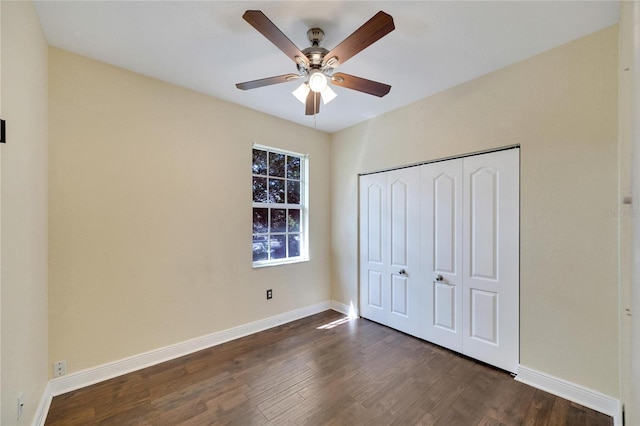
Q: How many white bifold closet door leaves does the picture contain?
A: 4